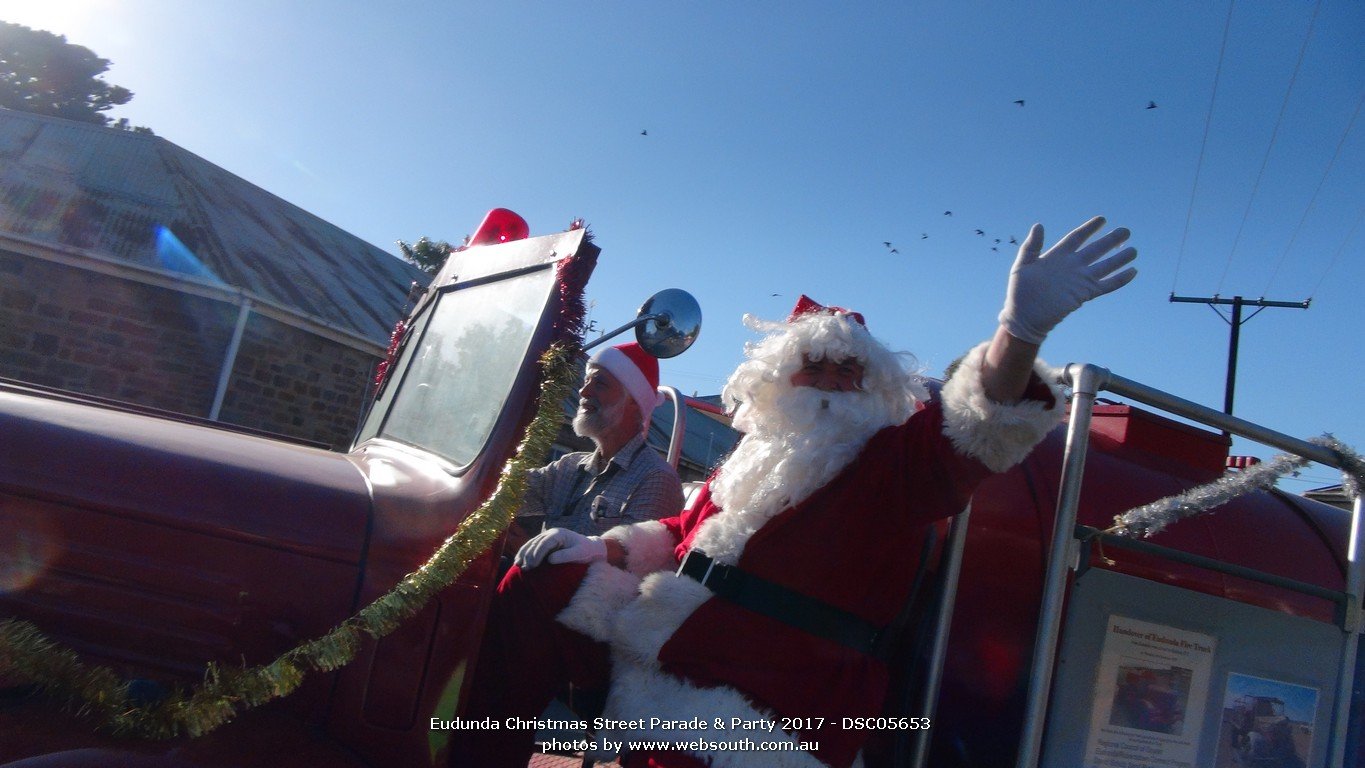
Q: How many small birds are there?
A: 12